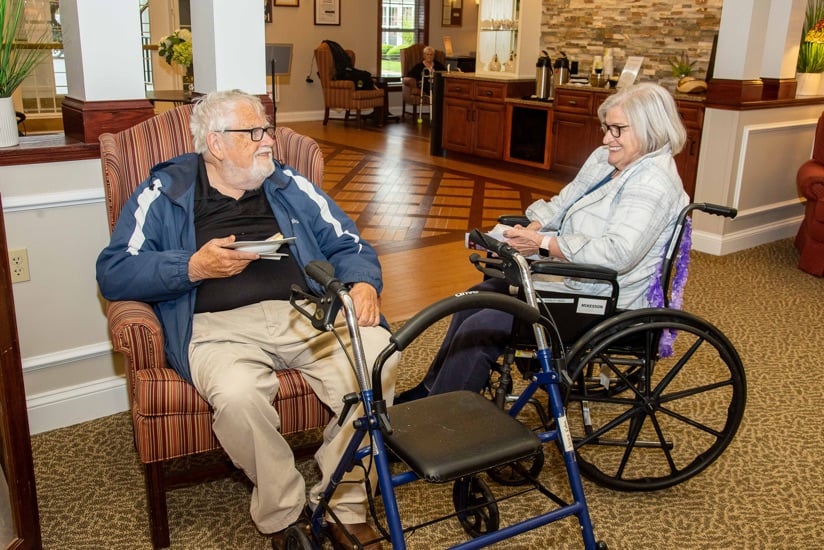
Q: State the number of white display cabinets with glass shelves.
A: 1